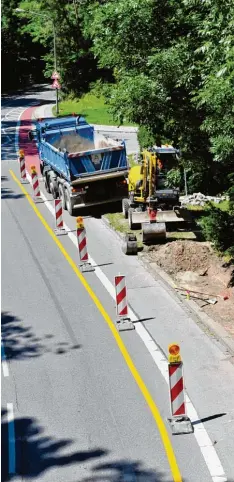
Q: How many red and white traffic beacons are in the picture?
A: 6